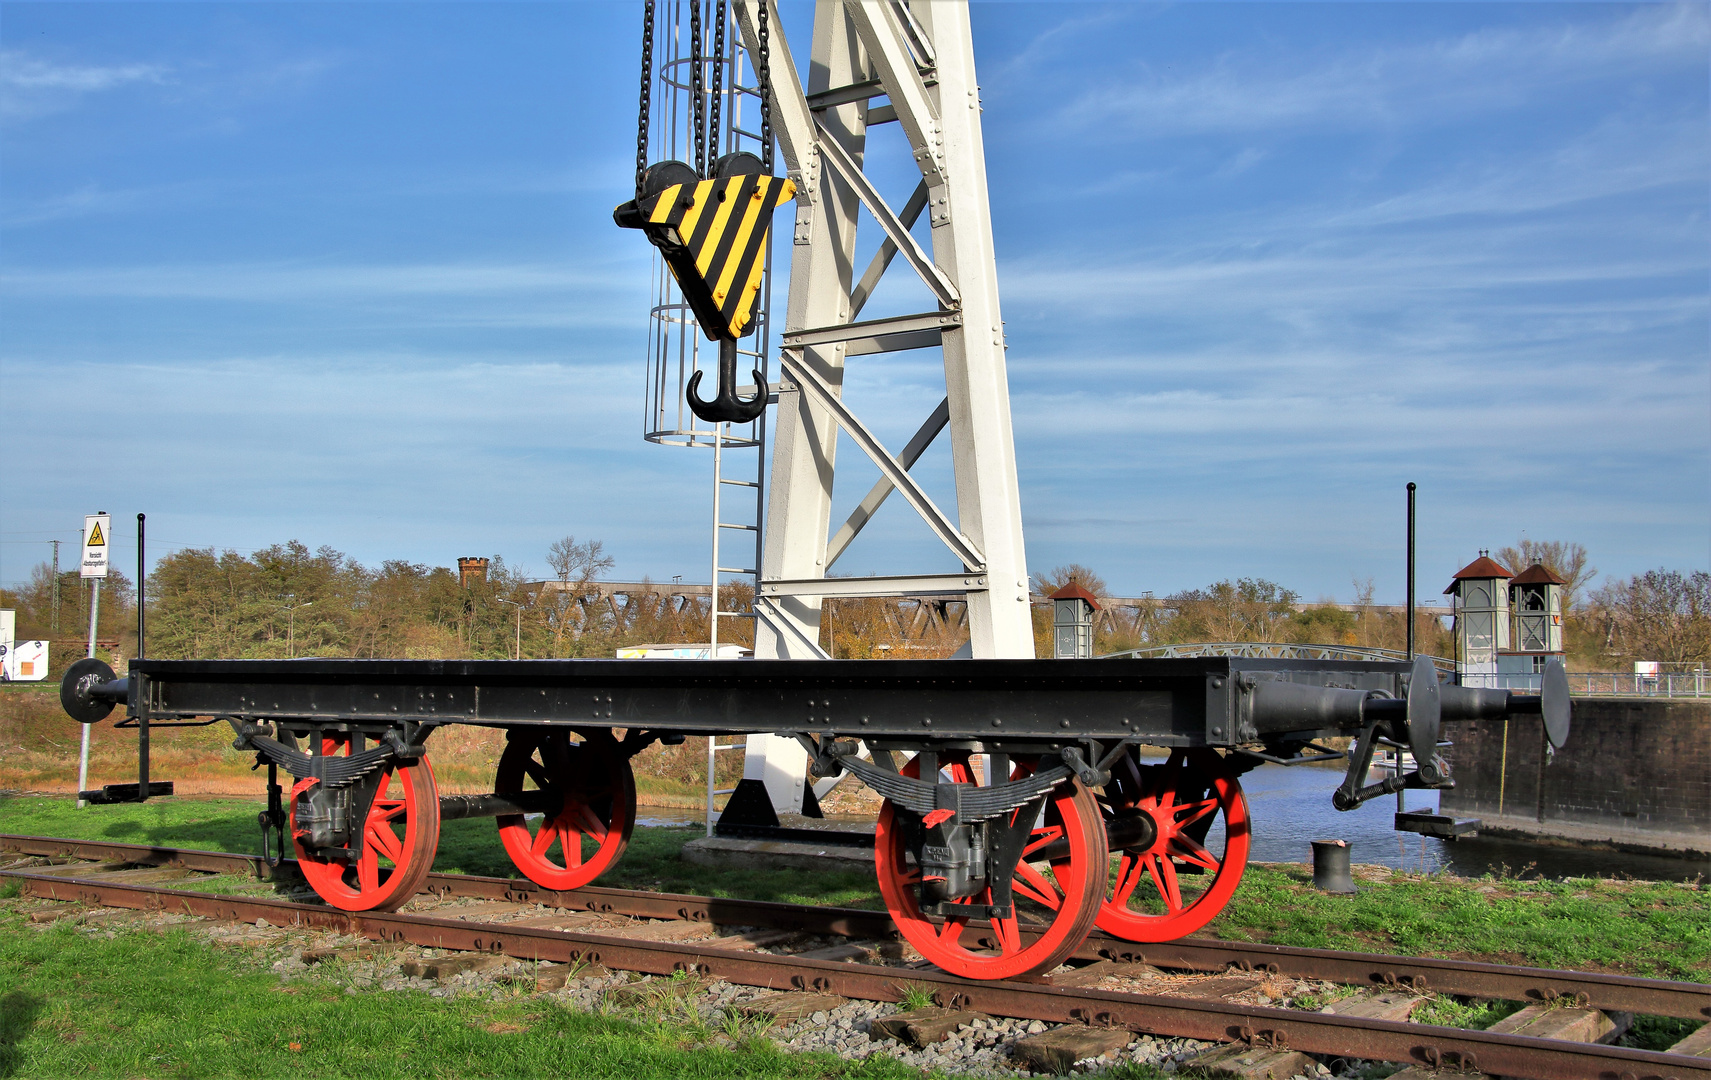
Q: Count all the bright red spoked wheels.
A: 4